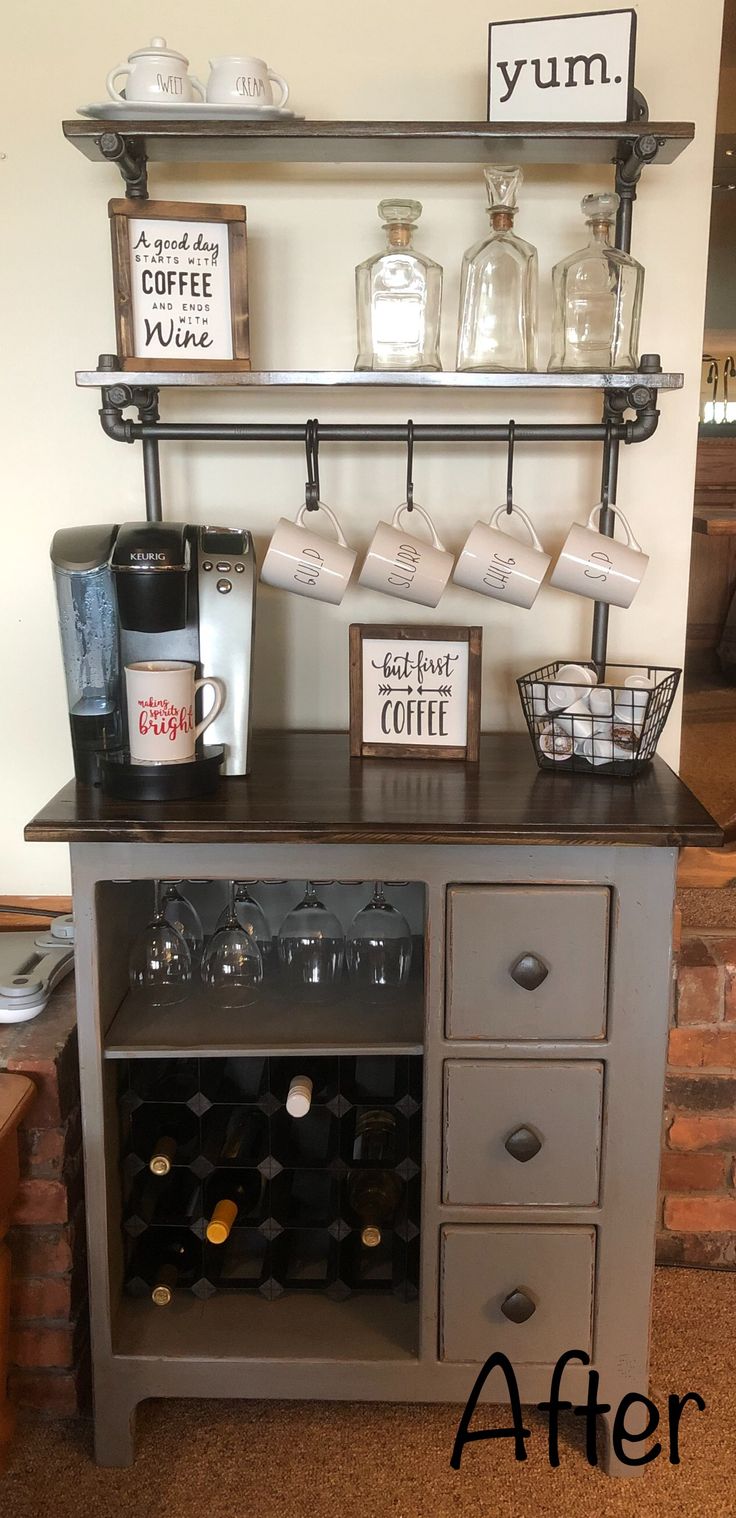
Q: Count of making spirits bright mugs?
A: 1